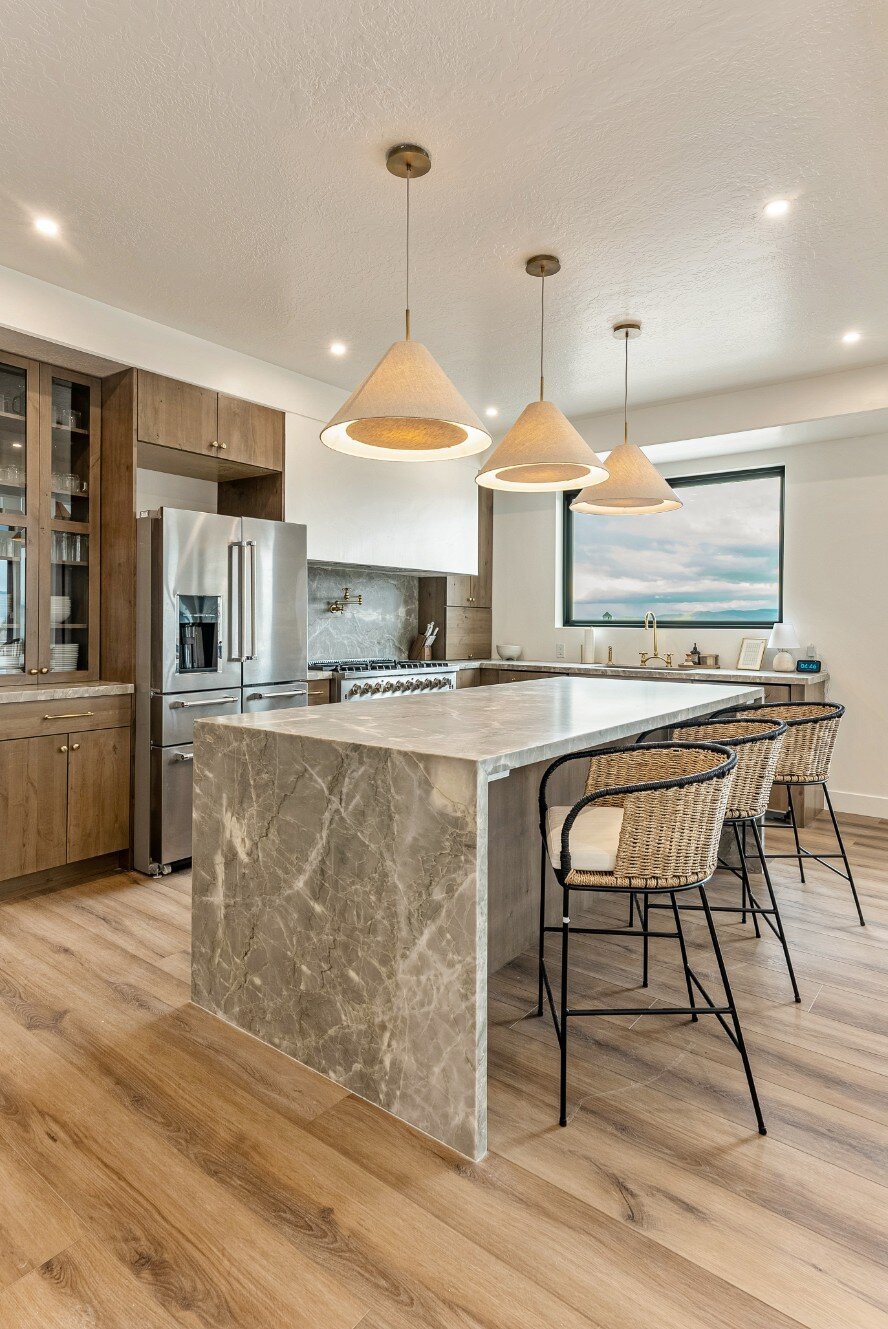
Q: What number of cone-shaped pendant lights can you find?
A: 3